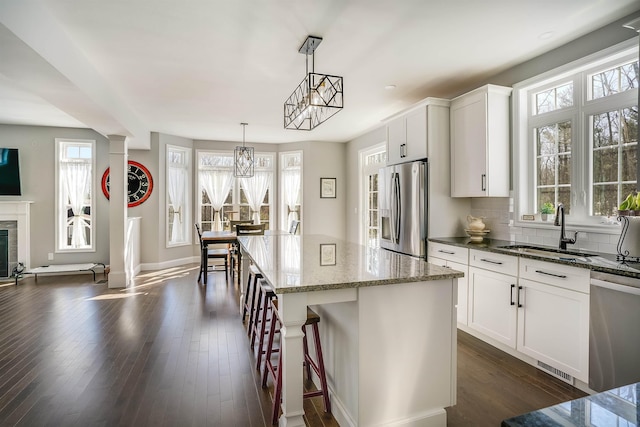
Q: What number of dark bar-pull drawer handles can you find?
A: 3